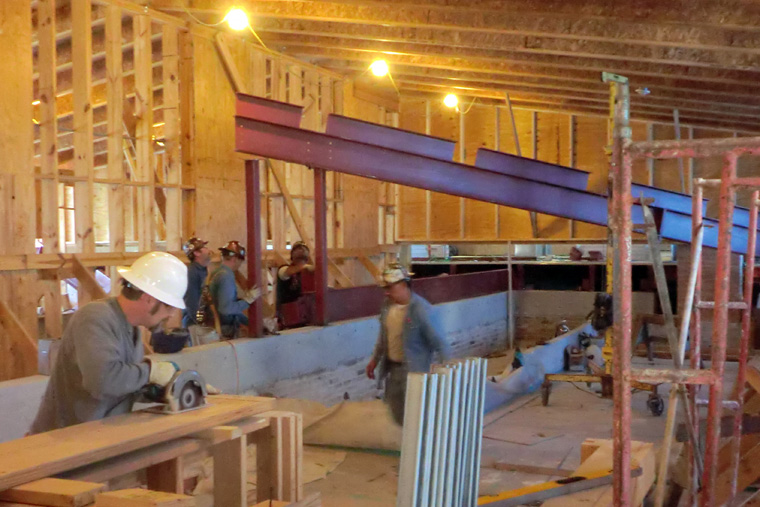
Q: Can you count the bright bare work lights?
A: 3